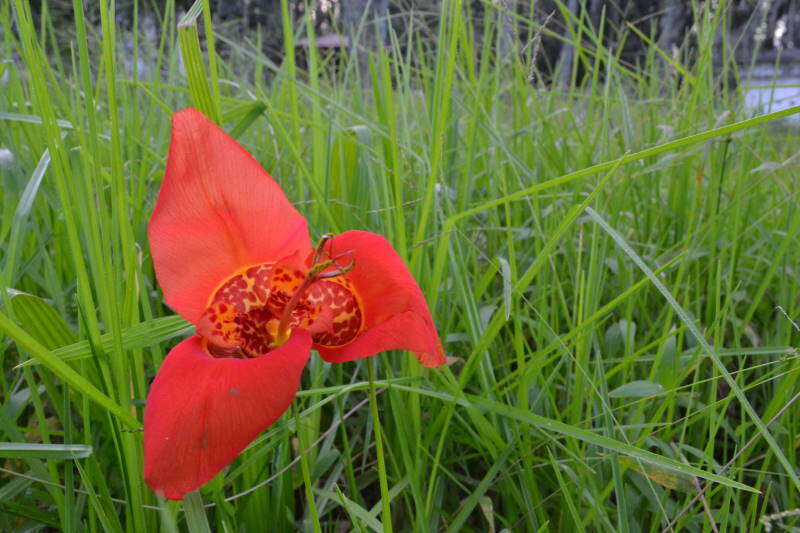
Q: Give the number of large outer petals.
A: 3